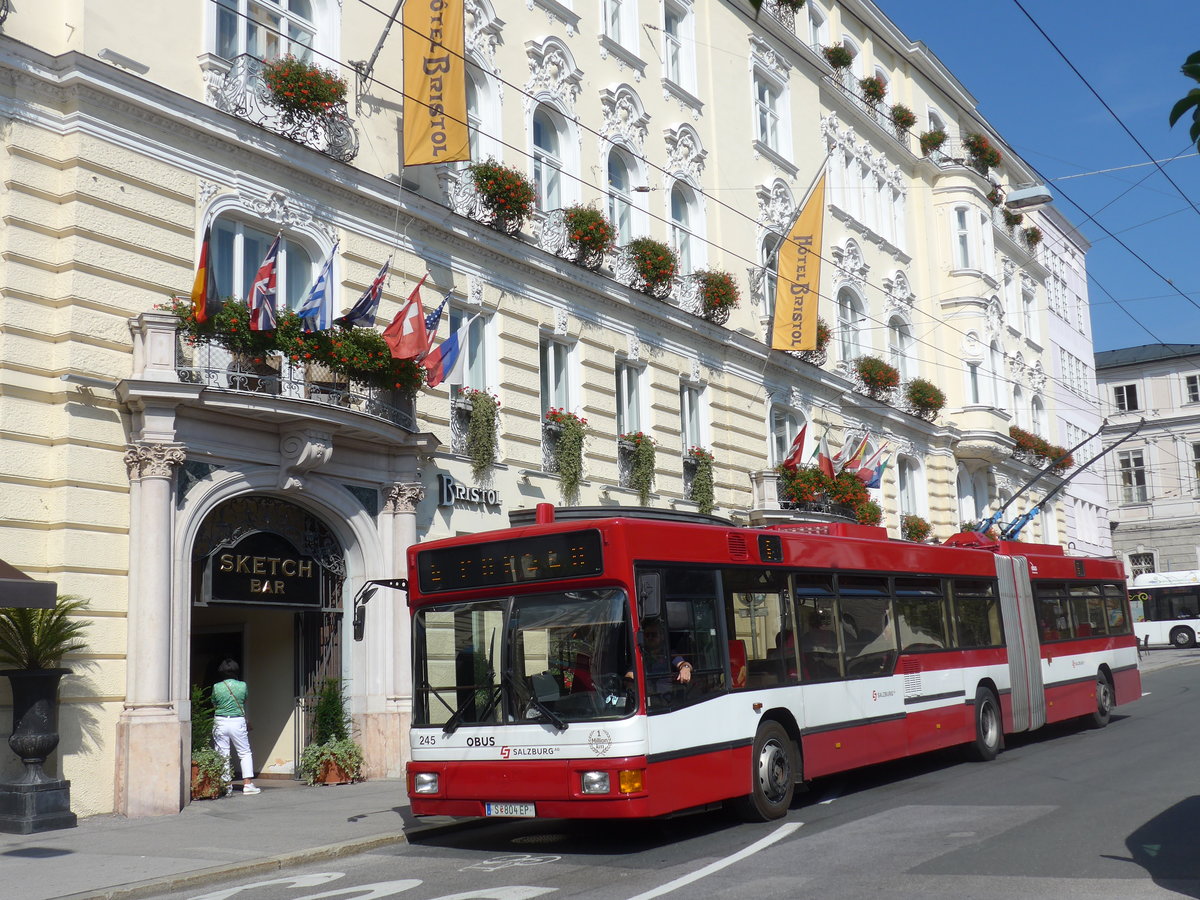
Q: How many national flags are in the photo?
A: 13